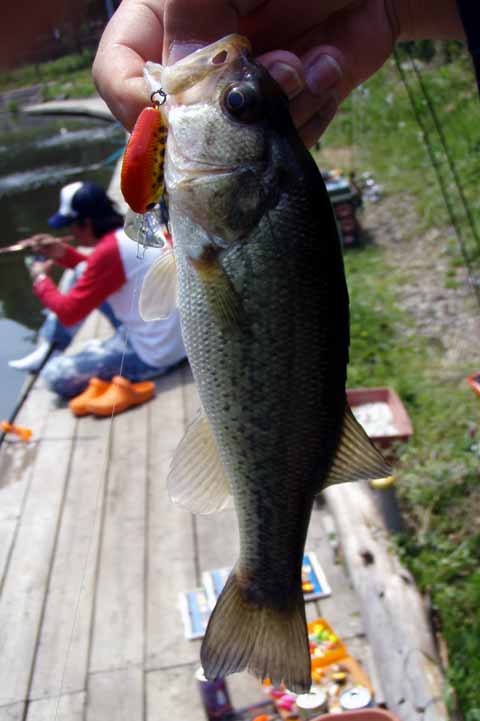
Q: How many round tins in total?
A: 2